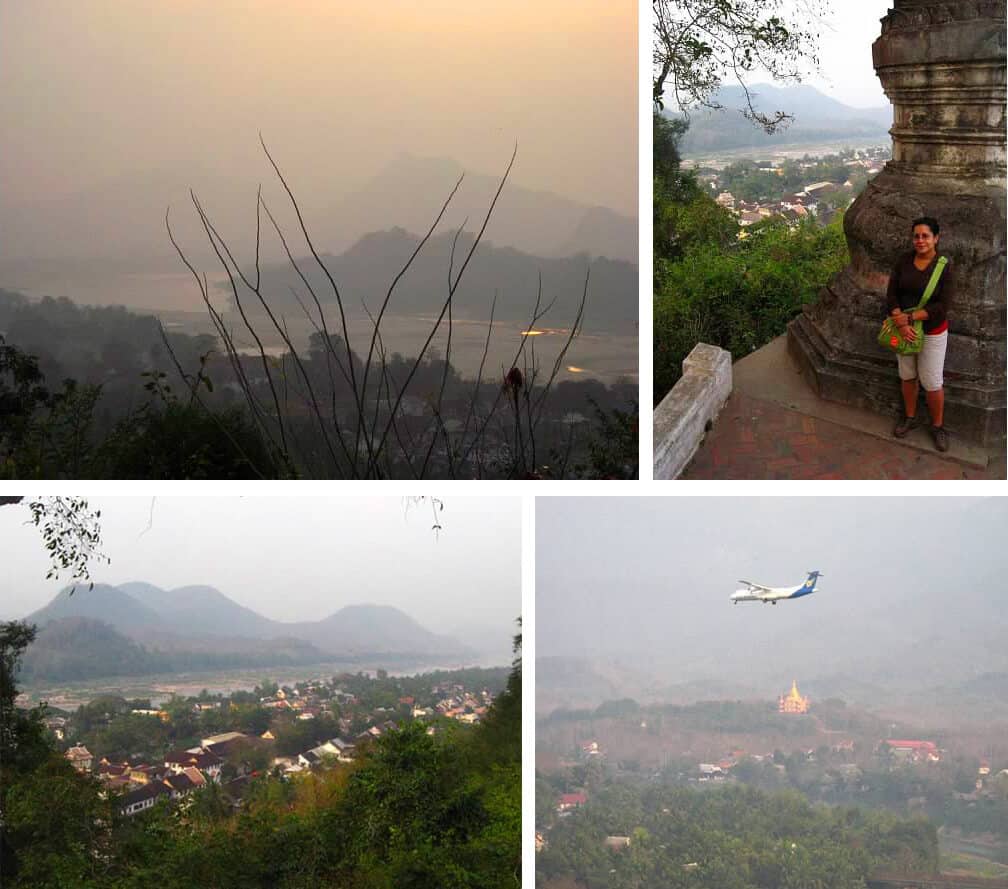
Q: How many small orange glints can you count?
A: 2